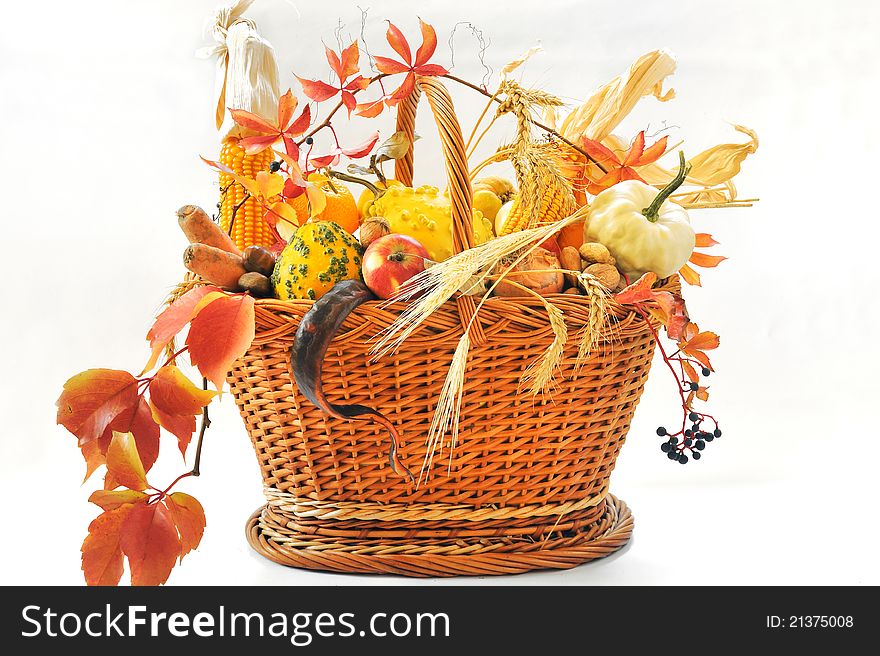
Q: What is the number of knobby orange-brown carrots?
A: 2